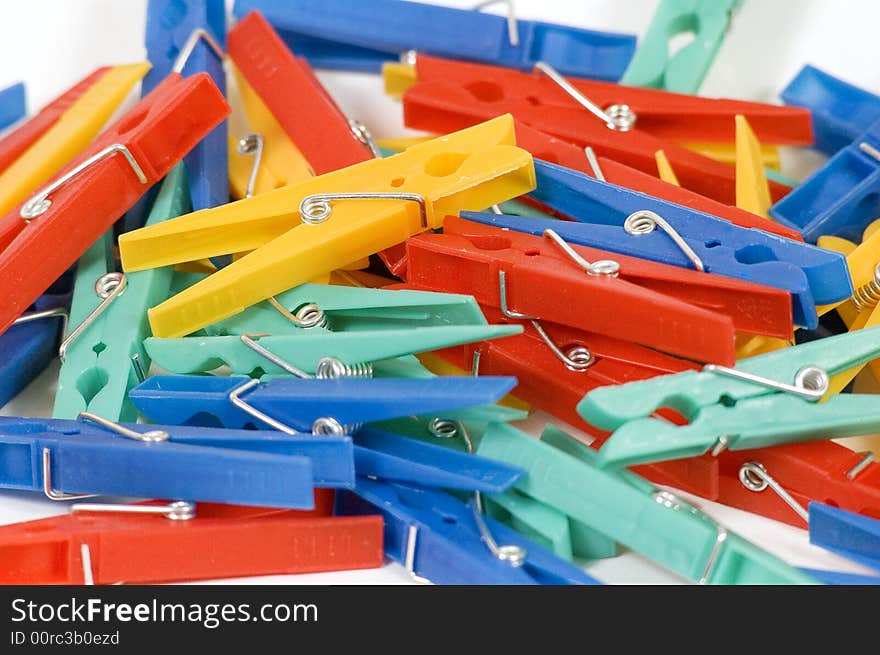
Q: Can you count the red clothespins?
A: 9